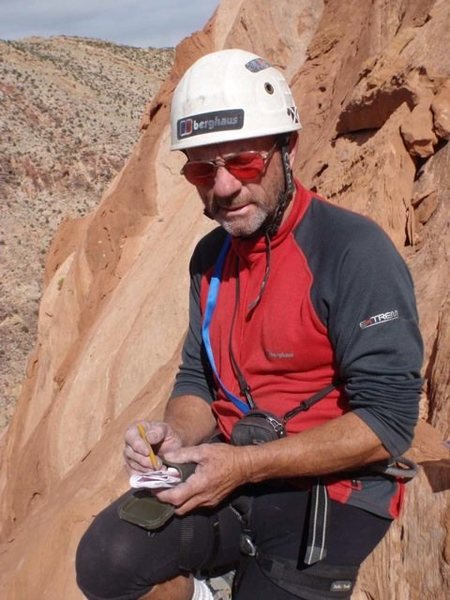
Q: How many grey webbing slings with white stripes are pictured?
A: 1